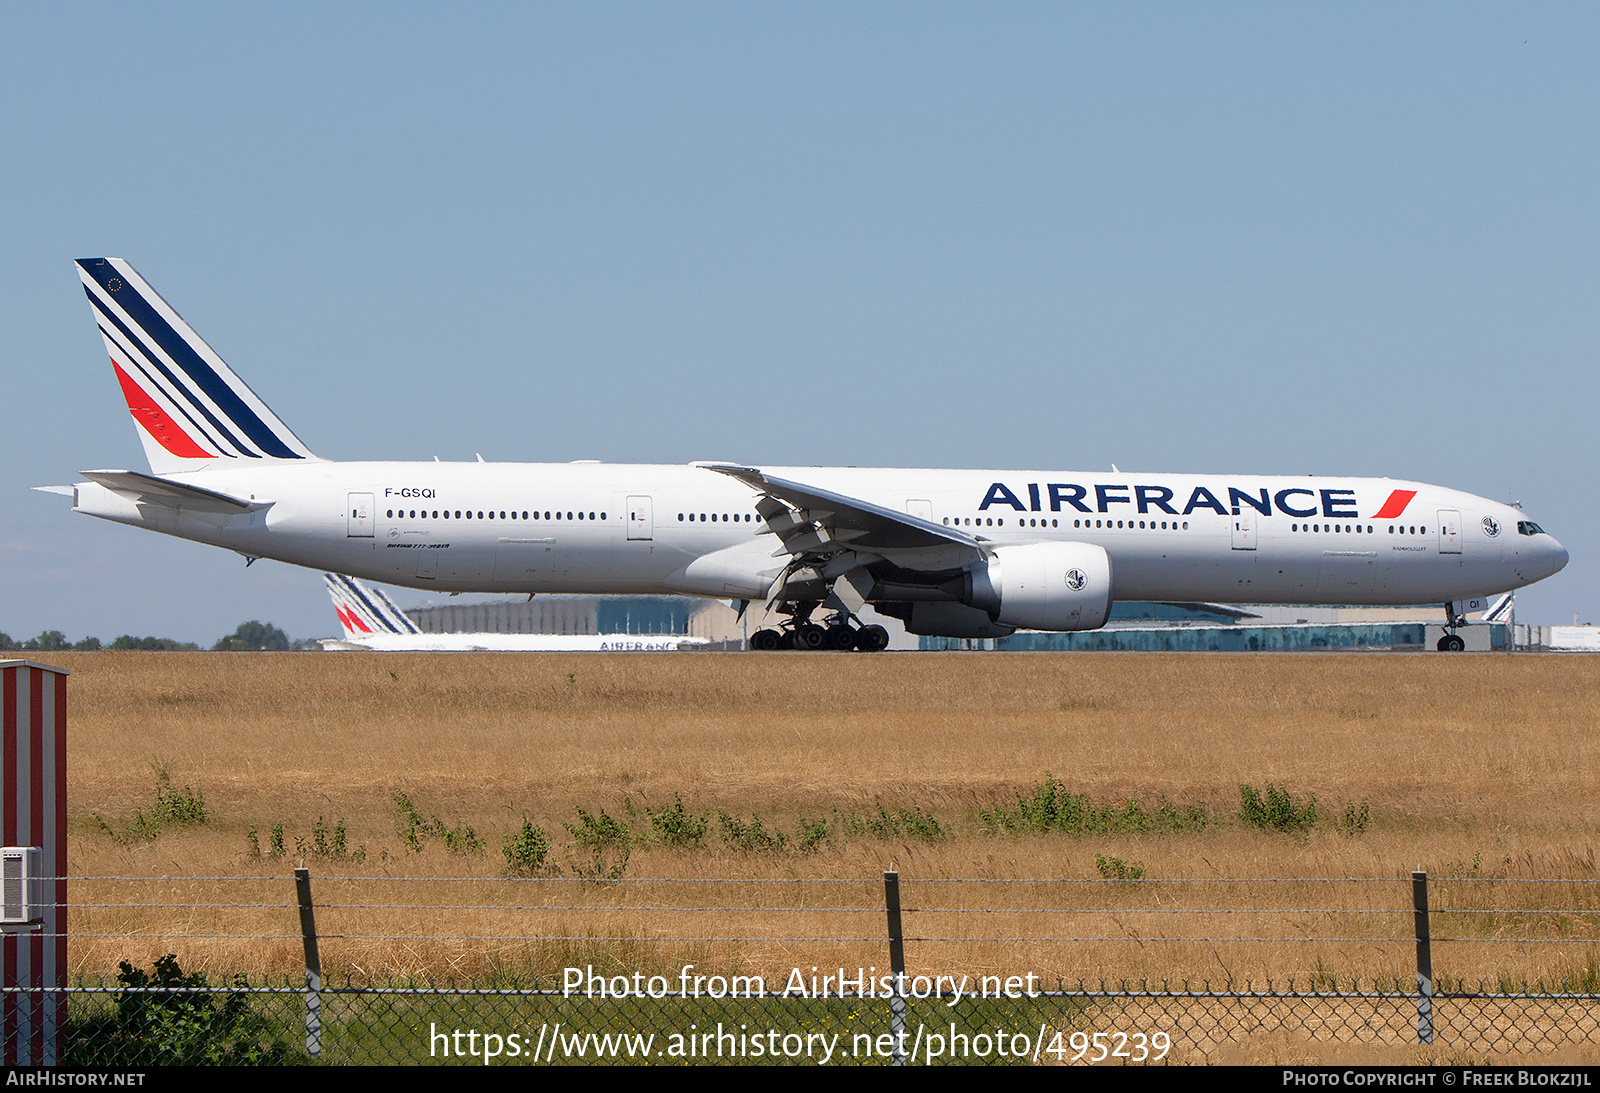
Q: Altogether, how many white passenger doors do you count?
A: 5